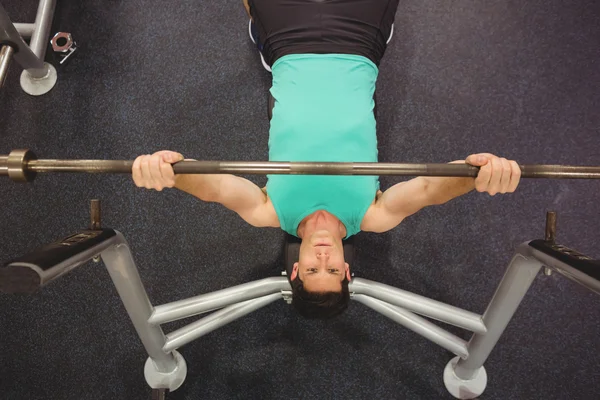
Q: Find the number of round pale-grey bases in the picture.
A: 3